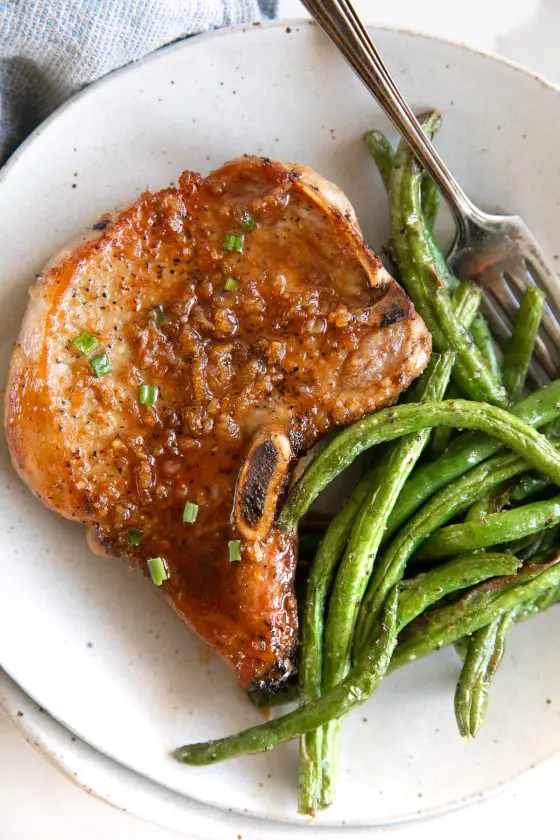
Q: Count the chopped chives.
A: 11